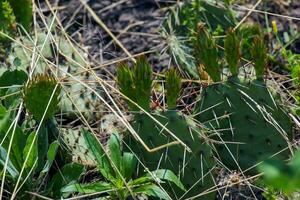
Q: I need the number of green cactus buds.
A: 7